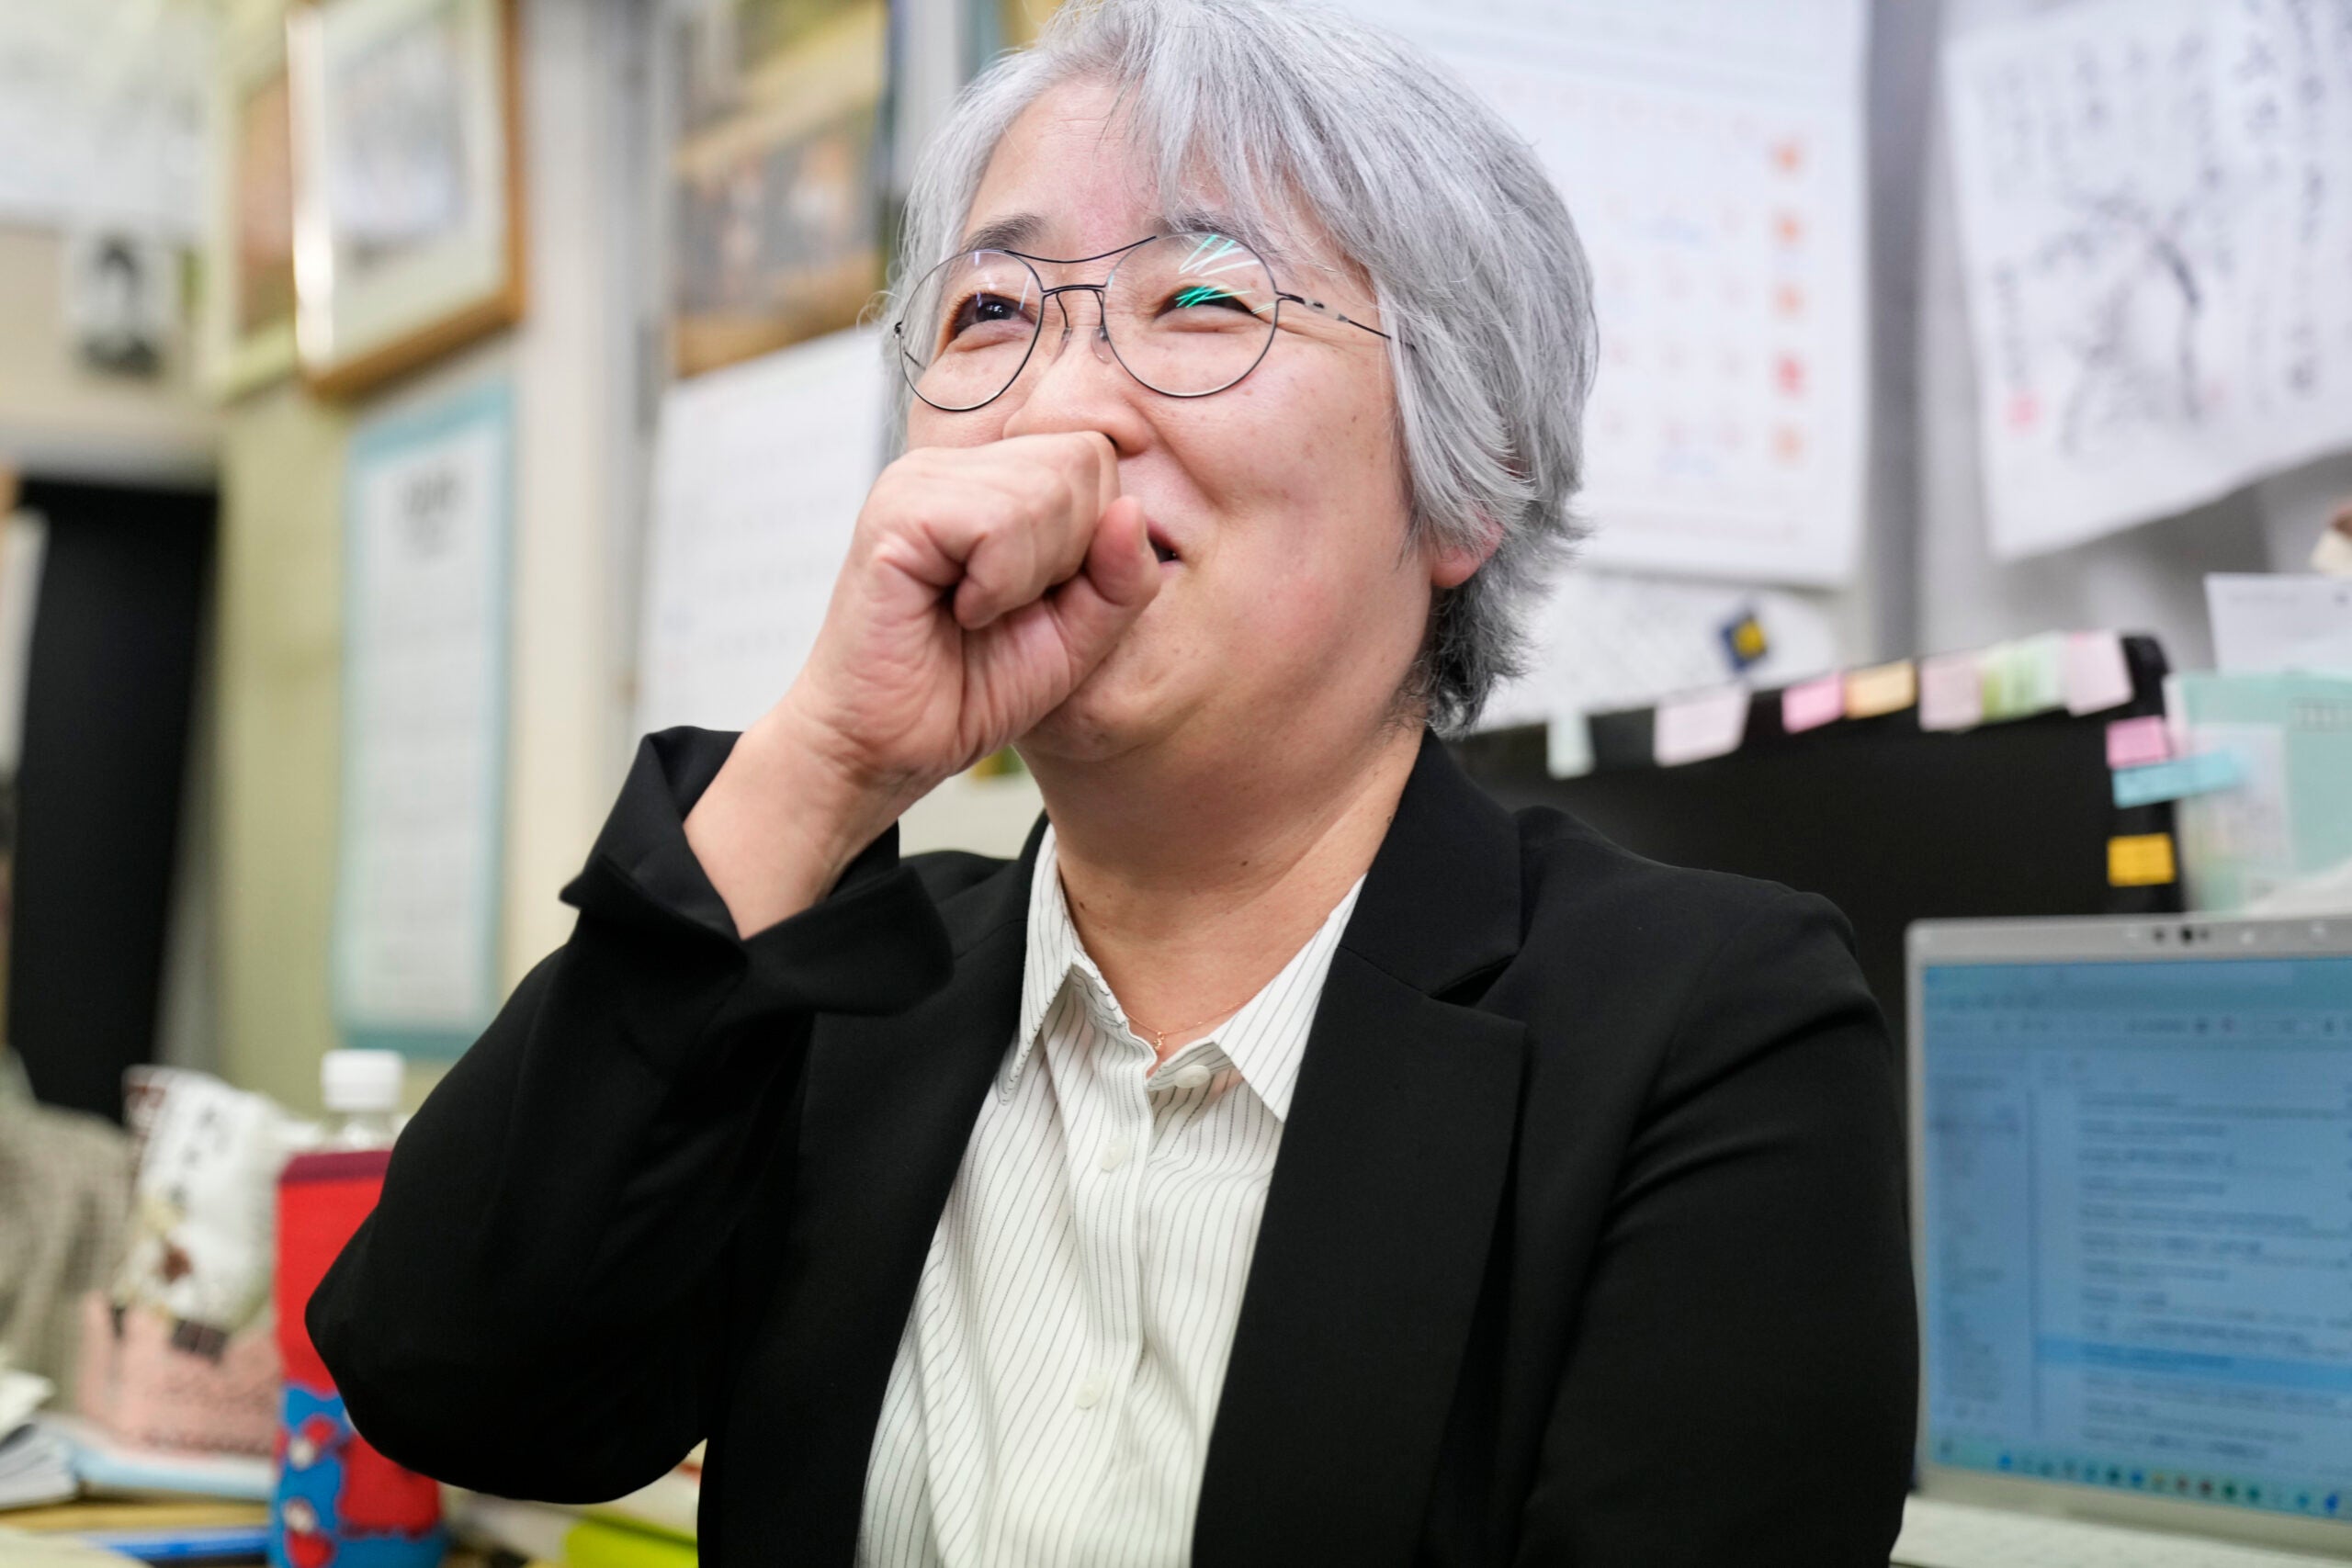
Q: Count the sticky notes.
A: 10